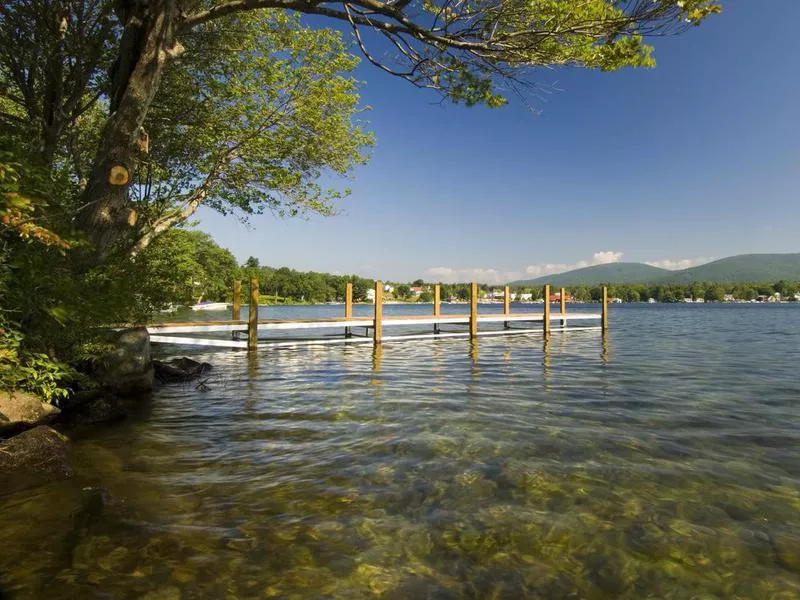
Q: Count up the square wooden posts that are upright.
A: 10